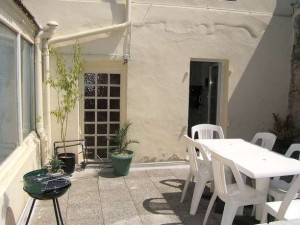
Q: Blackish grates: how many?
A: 1